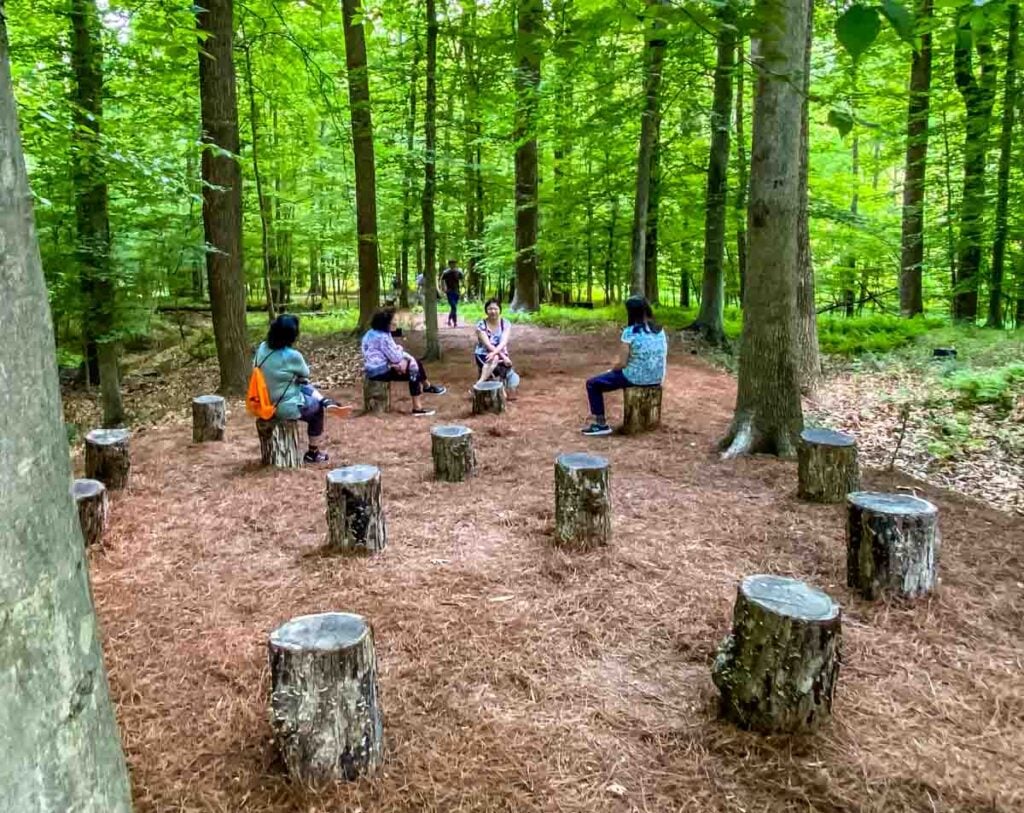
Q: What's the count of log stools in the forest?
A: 14